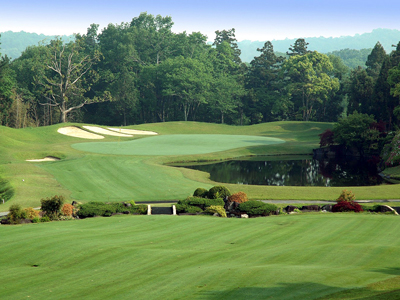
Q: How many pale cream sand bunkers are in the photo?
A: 4